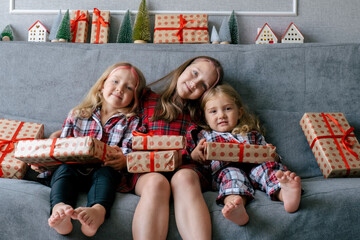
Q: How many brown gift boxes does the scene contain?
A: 9